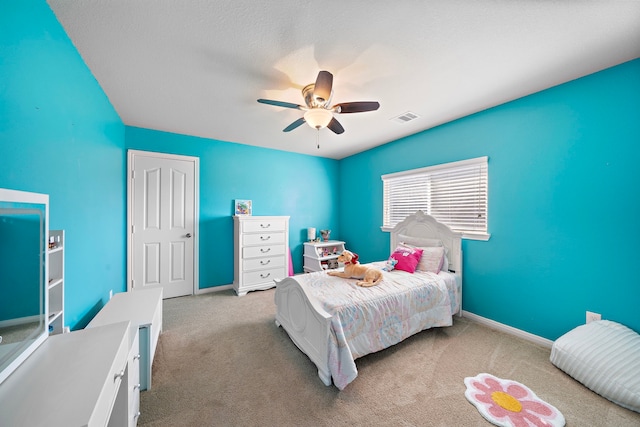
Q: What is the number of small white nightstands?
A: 1